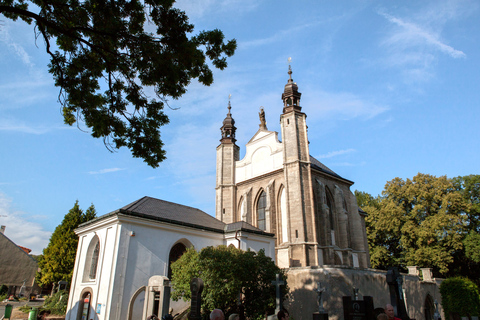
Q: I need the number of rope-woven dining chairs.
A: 0